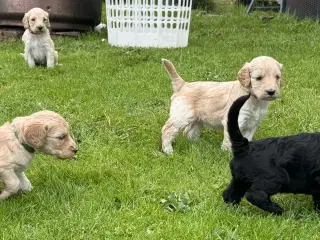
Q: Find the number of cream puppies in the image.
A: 3